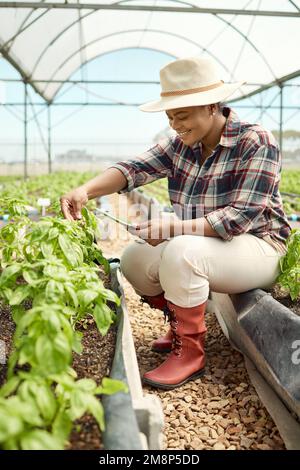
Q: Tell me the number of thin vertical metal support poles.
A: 3